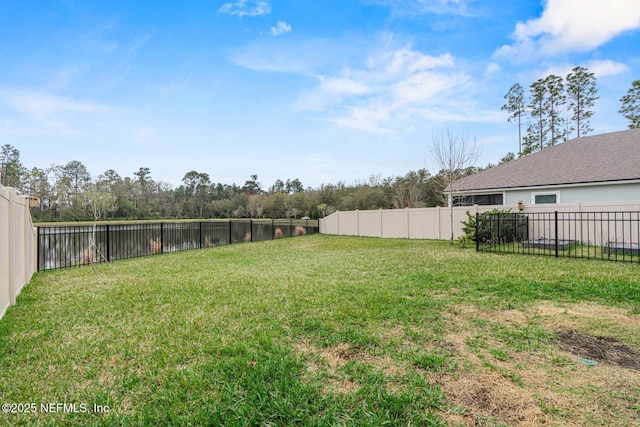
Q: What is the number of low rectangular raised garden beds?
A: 2